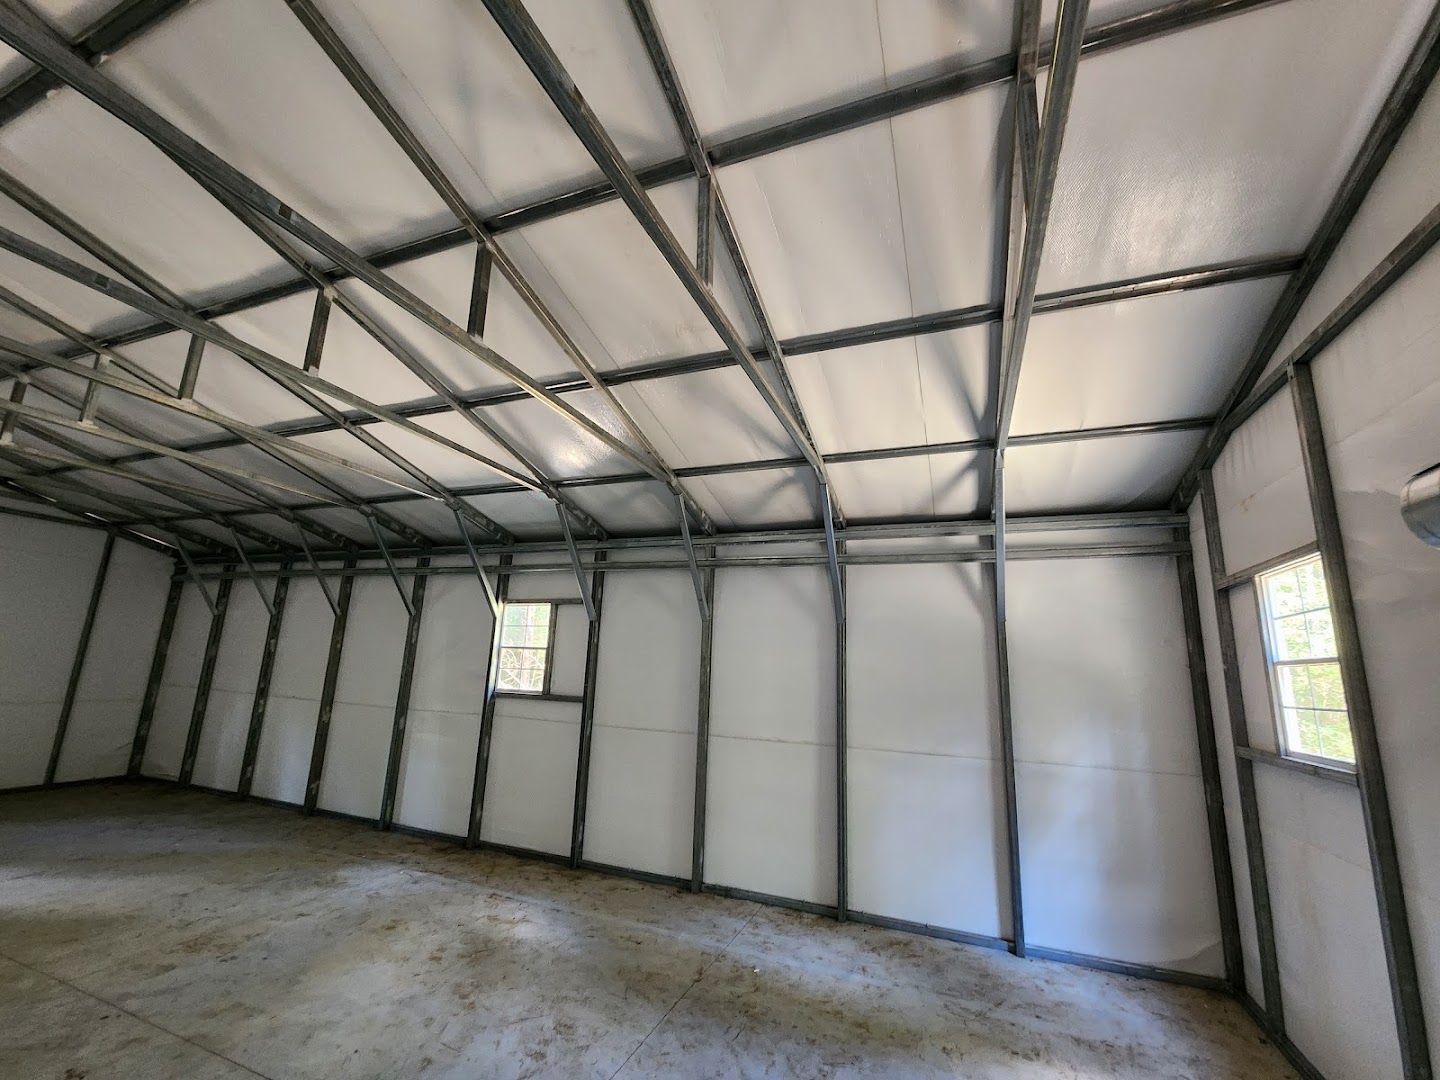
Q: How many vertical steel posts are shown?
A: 14